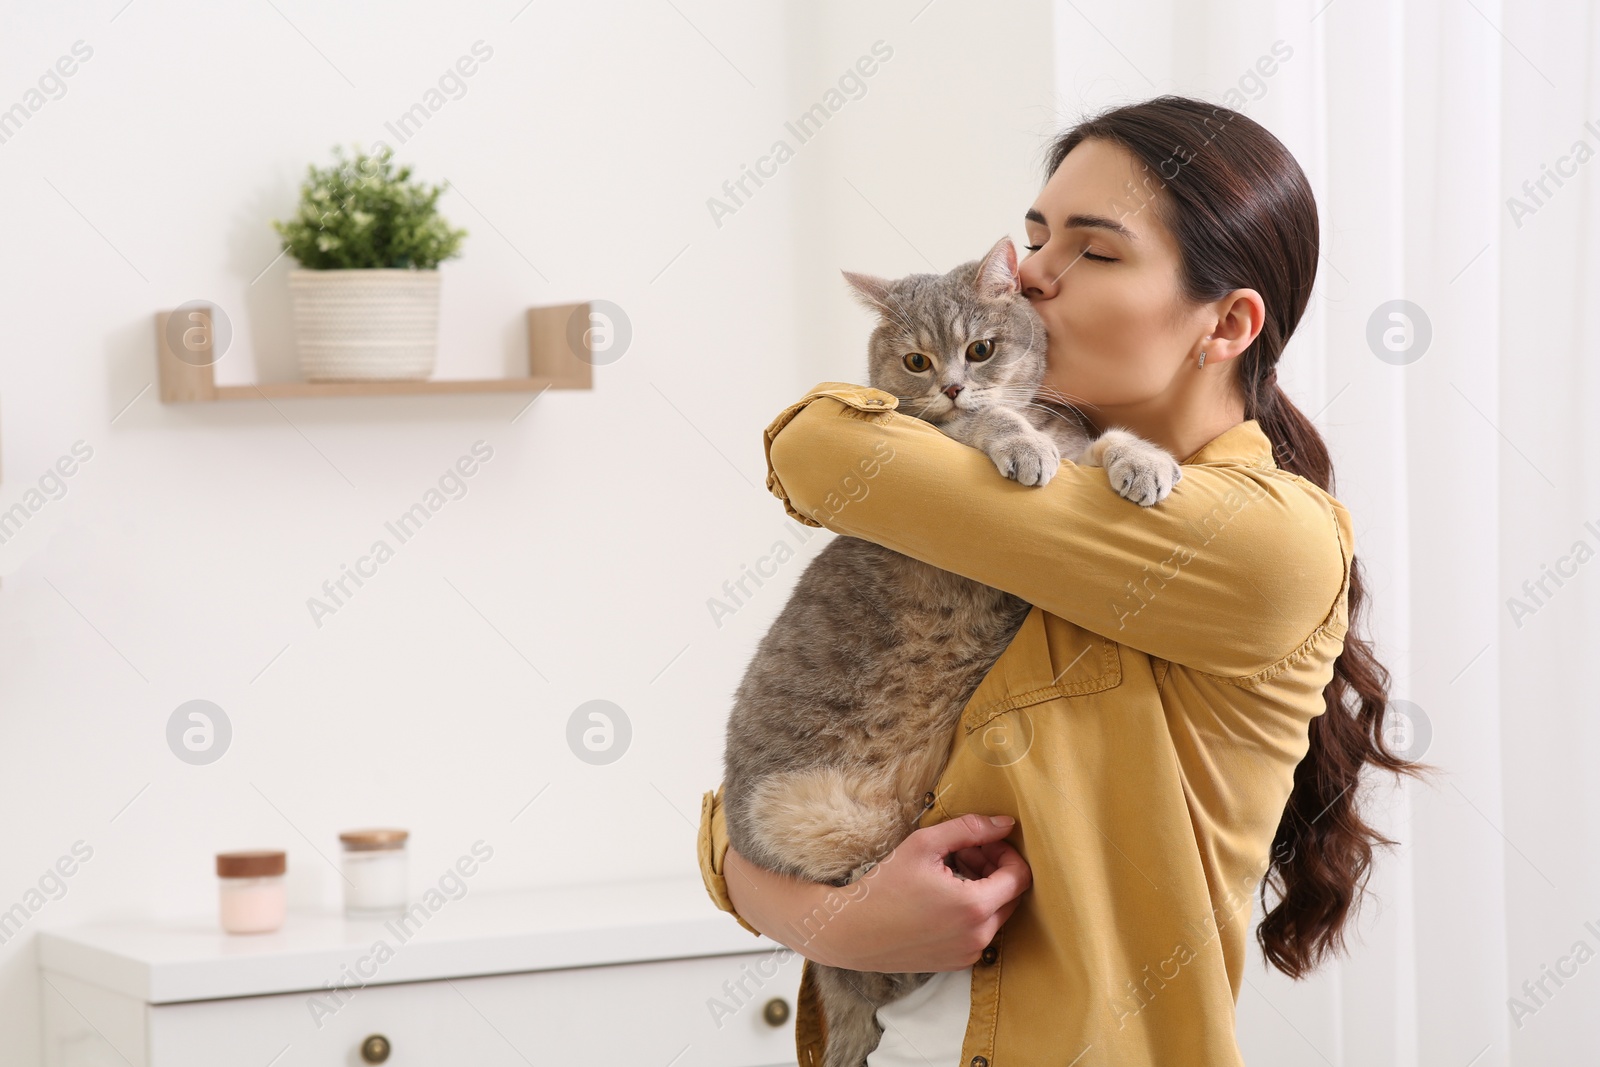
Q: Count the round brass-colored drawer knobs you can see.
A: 2